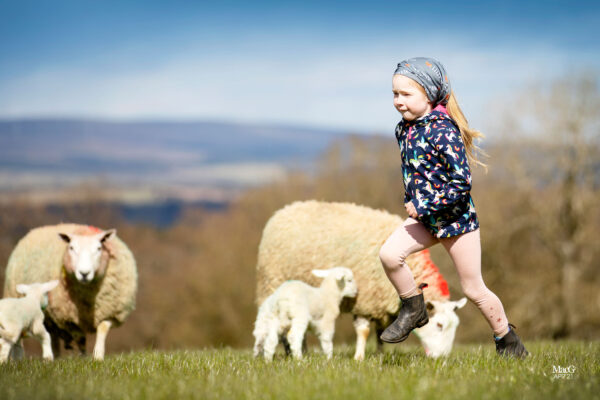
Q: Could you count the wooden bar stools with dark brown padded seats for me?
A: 0